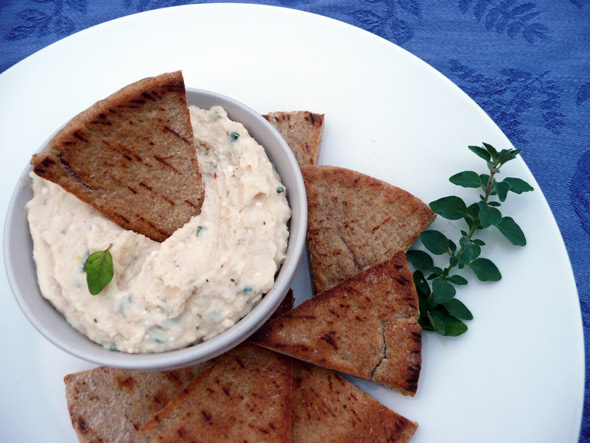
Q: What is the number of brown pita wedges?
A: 7